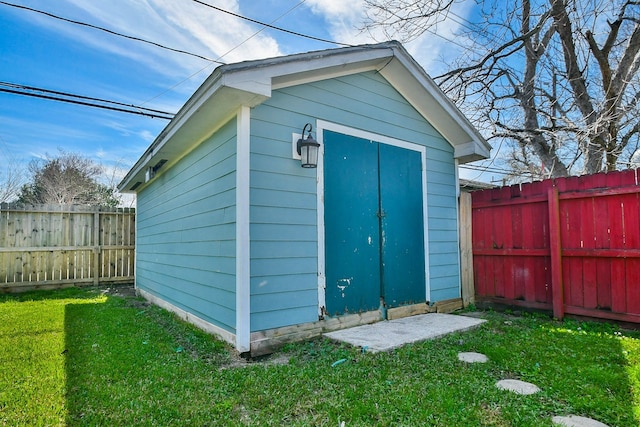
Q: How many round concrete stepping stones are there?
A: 3